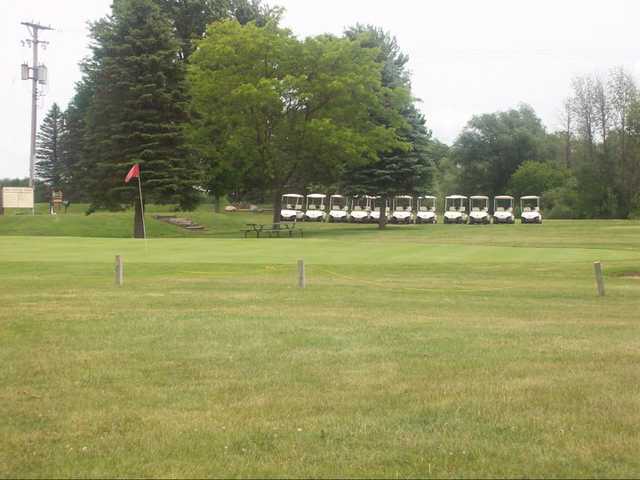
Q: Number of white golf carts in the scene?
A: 11